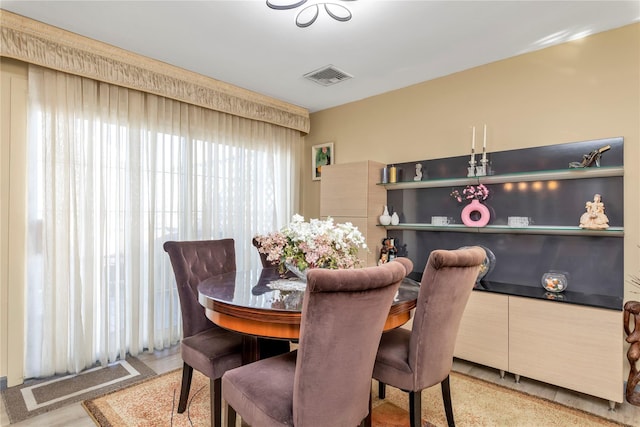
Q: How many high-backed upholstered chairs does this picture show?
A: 4